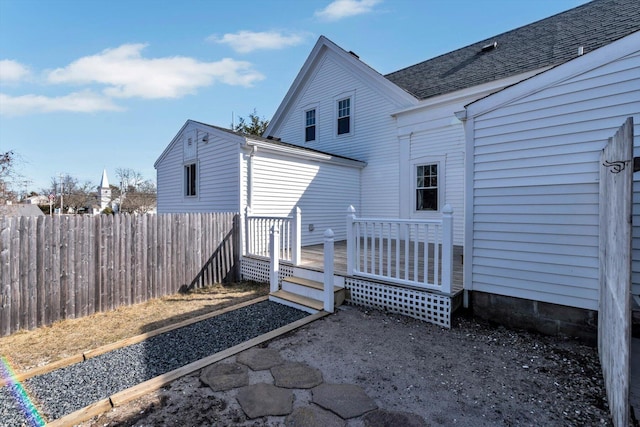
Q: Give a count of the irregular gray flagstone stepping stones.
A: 7